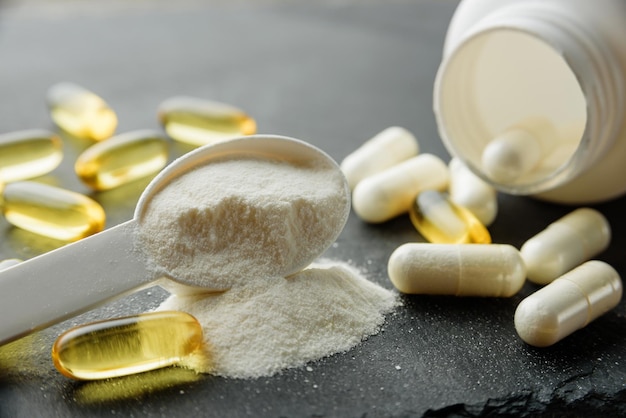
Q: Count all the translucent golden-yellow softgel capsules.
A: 7